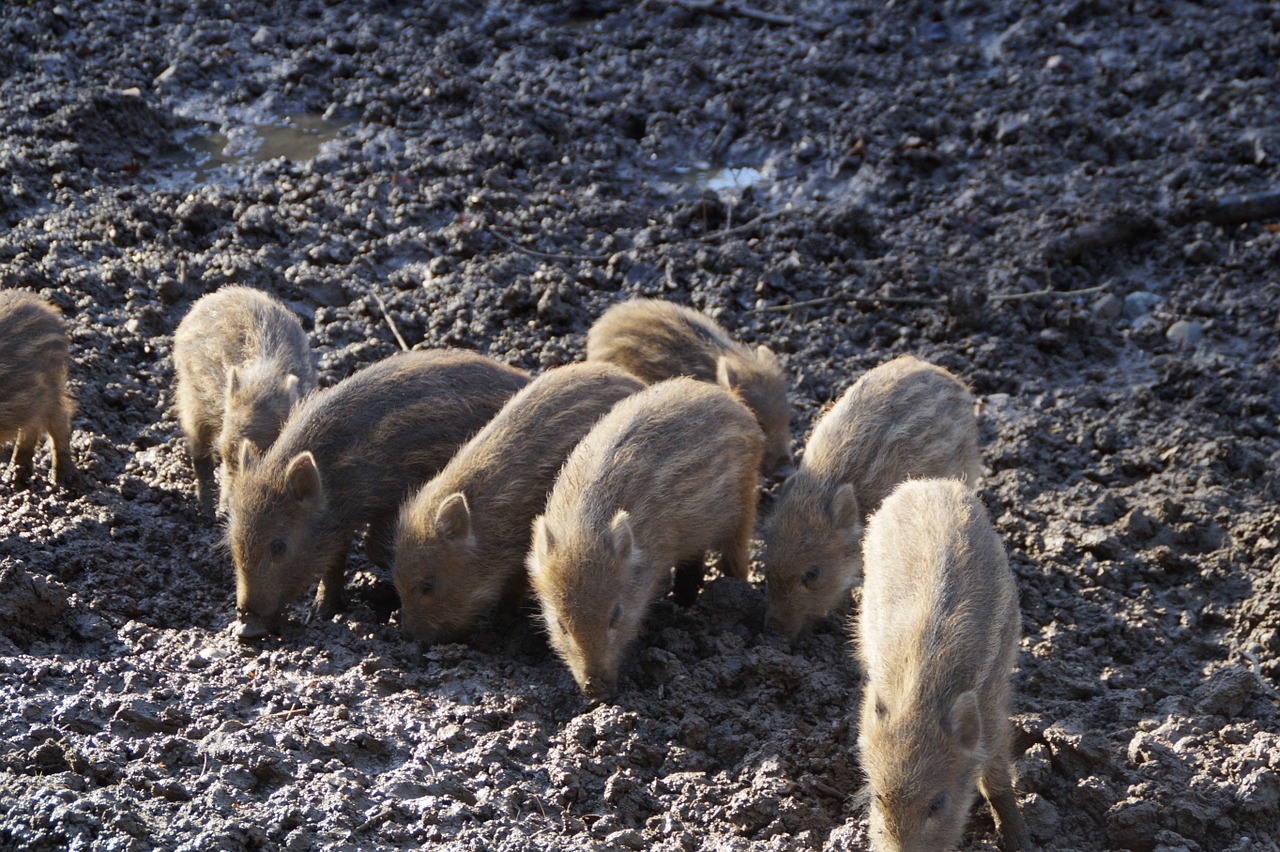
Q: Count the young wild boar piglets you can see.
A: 8